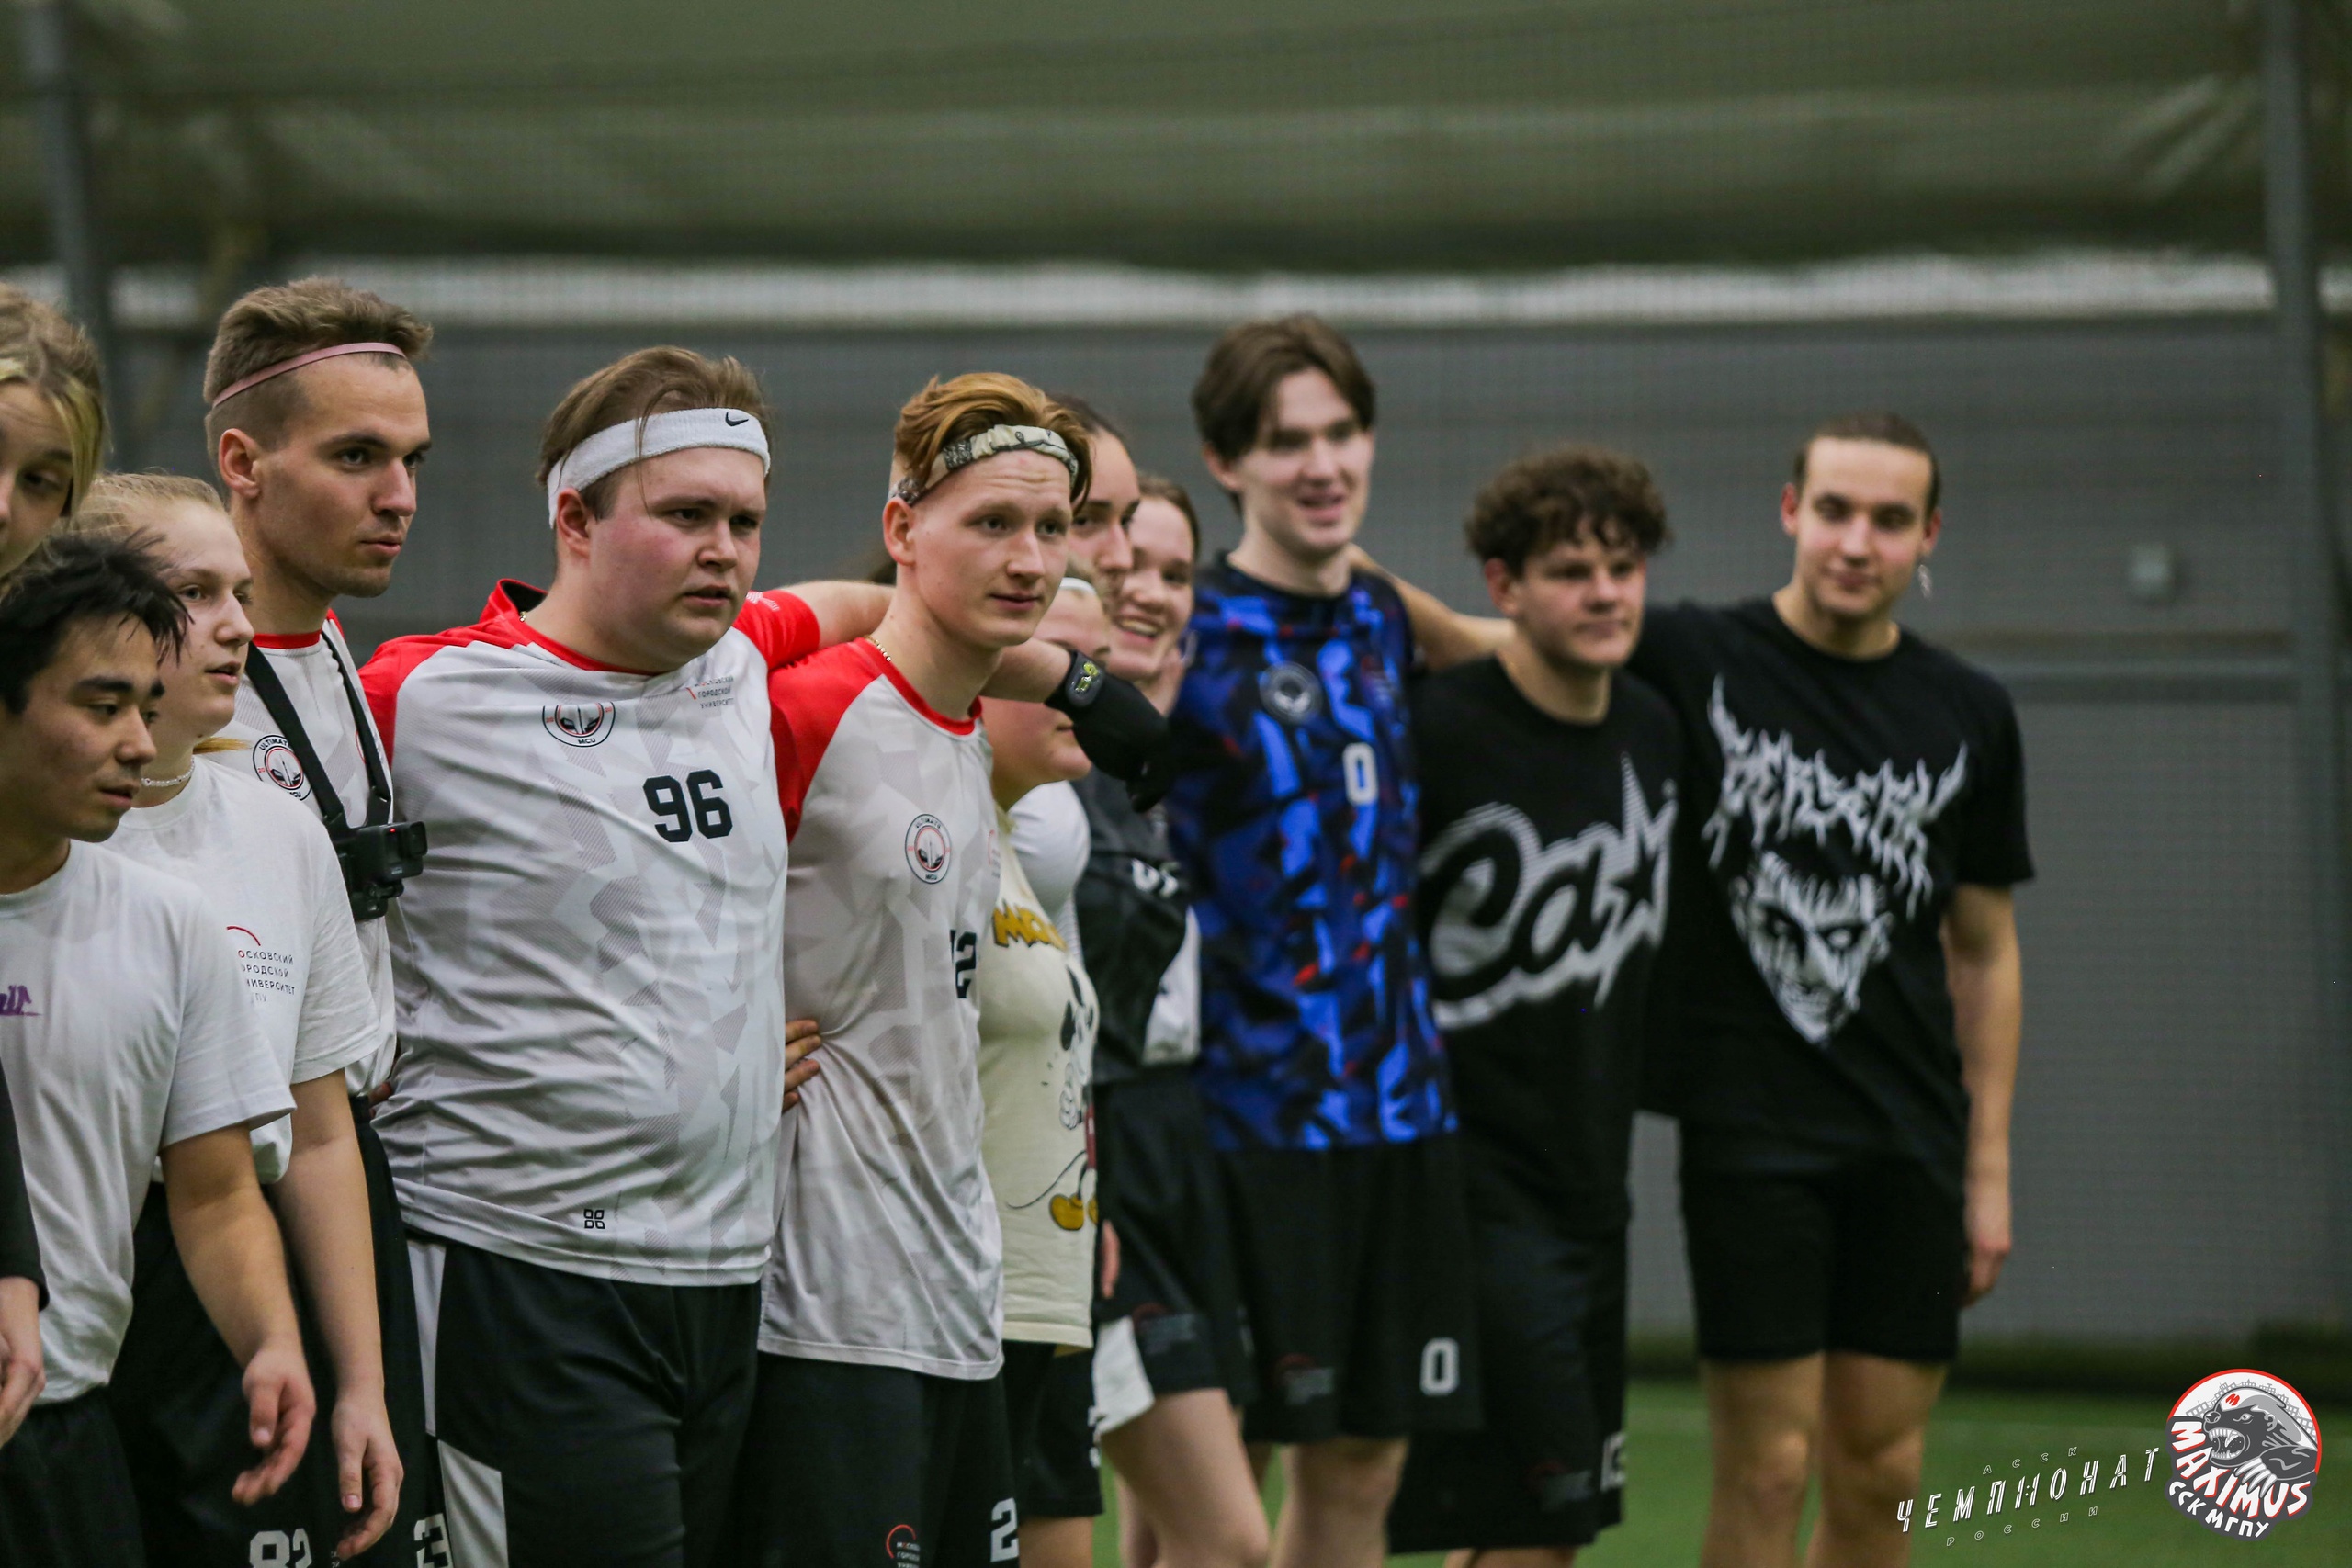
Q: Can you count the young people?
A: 12